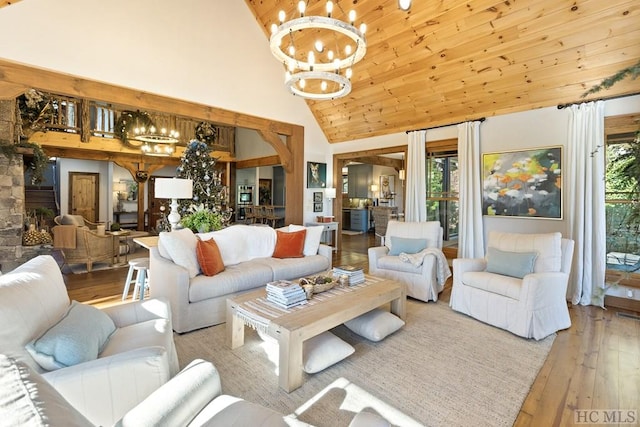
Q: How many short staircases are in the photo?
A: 1